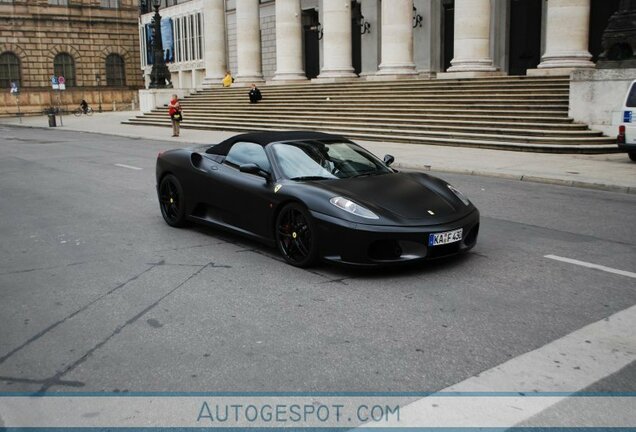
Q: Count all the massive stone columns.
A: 7